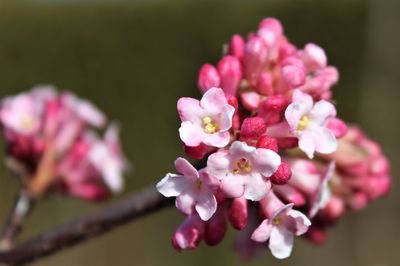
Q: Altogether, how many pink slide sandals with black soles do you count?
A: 0